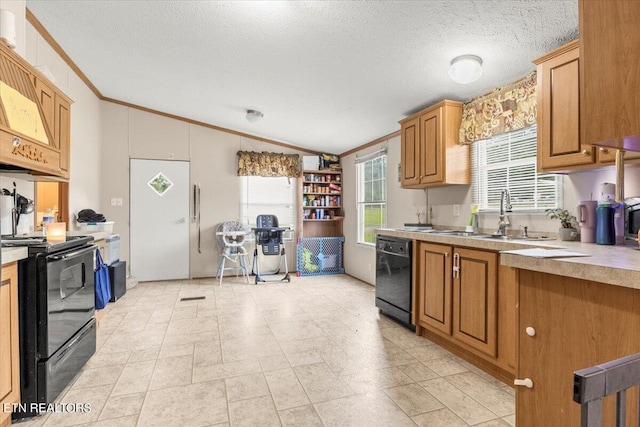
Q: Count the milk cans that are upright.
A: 0